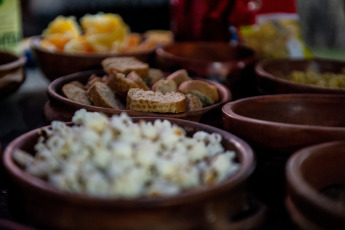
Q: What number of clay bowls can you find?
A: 8